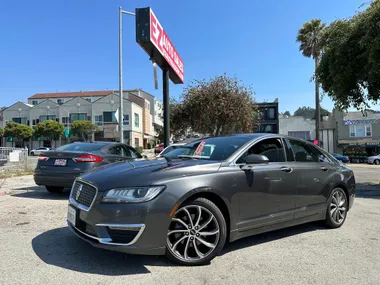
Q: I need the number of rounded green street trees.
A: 3